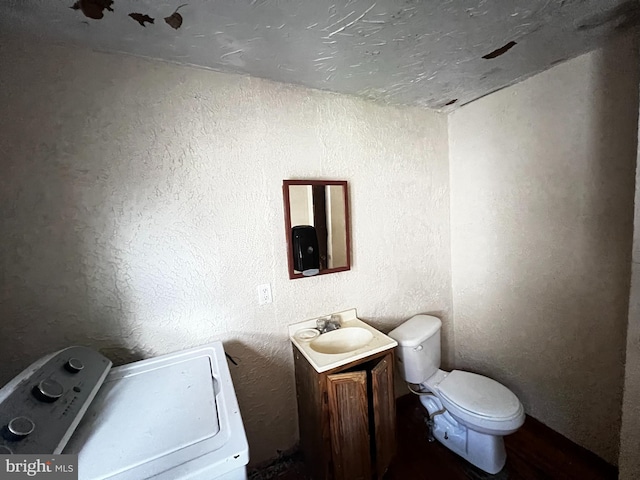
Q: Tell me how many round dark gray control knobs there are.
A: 3